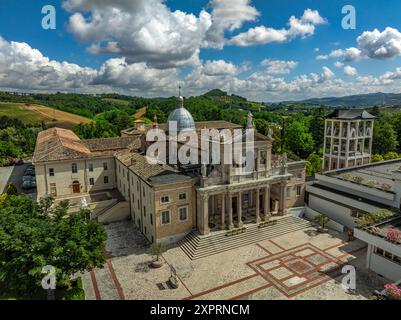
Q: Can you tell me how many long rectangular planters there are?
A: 2